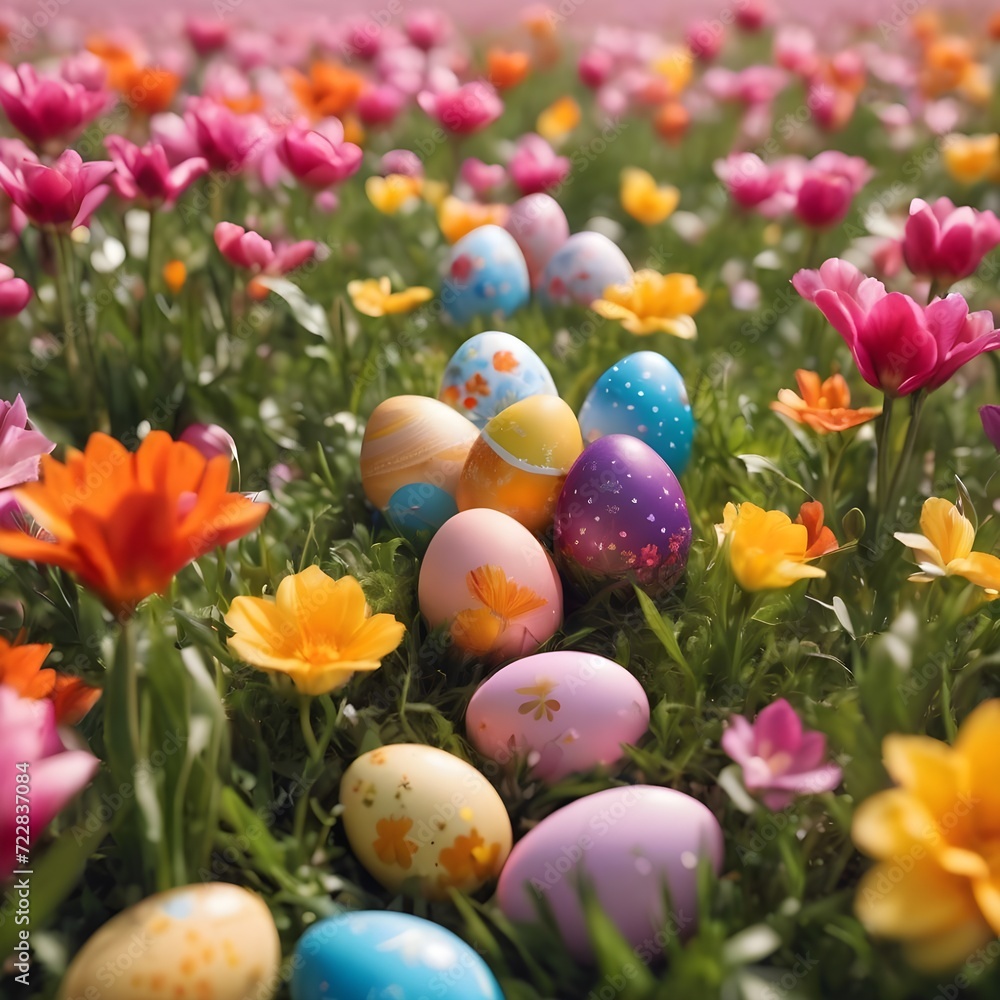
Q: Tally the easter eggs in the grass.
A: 15